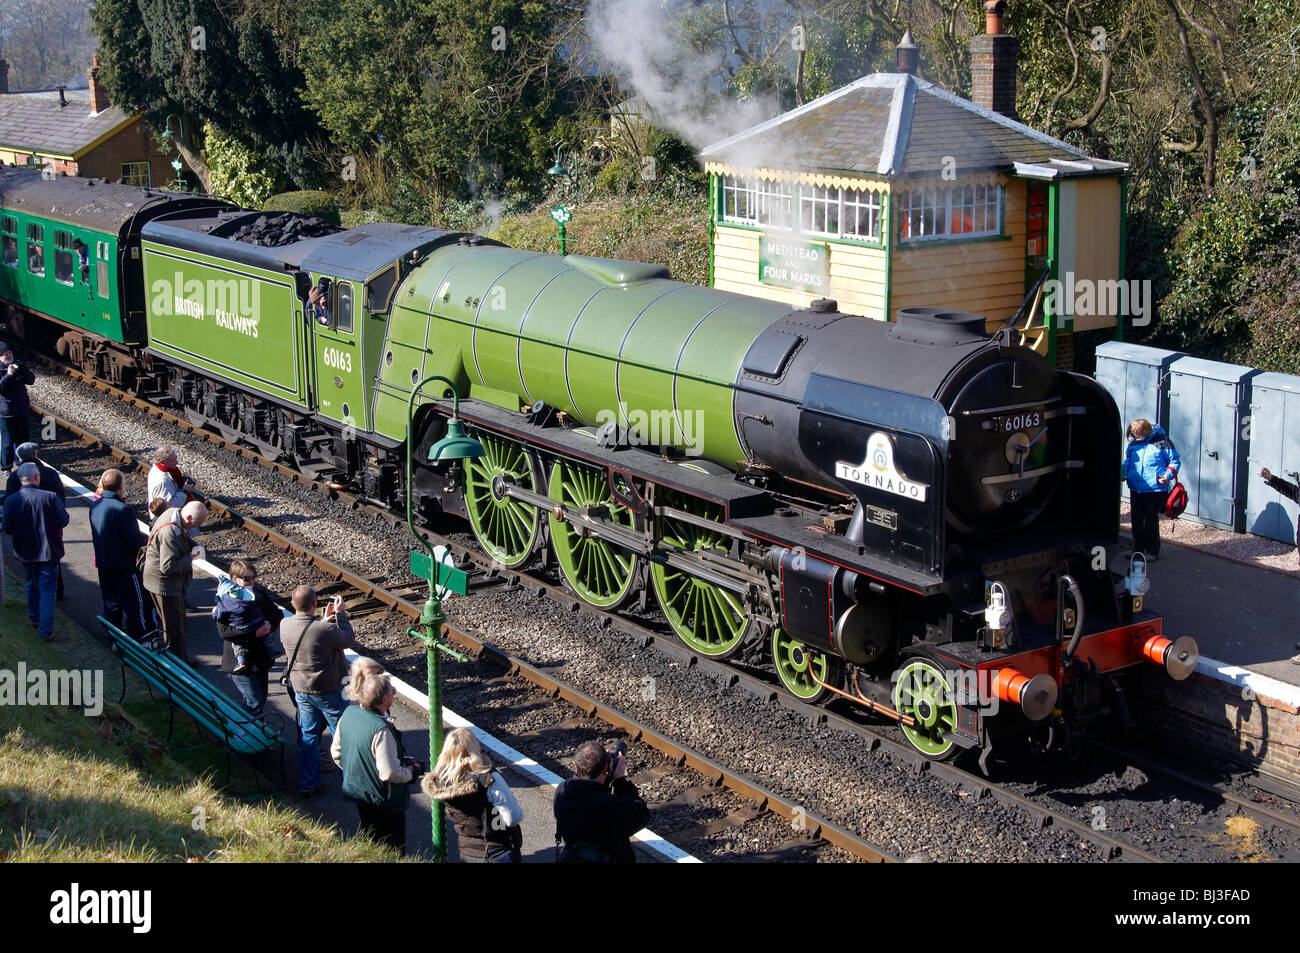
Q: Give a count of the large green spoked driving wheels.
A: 3